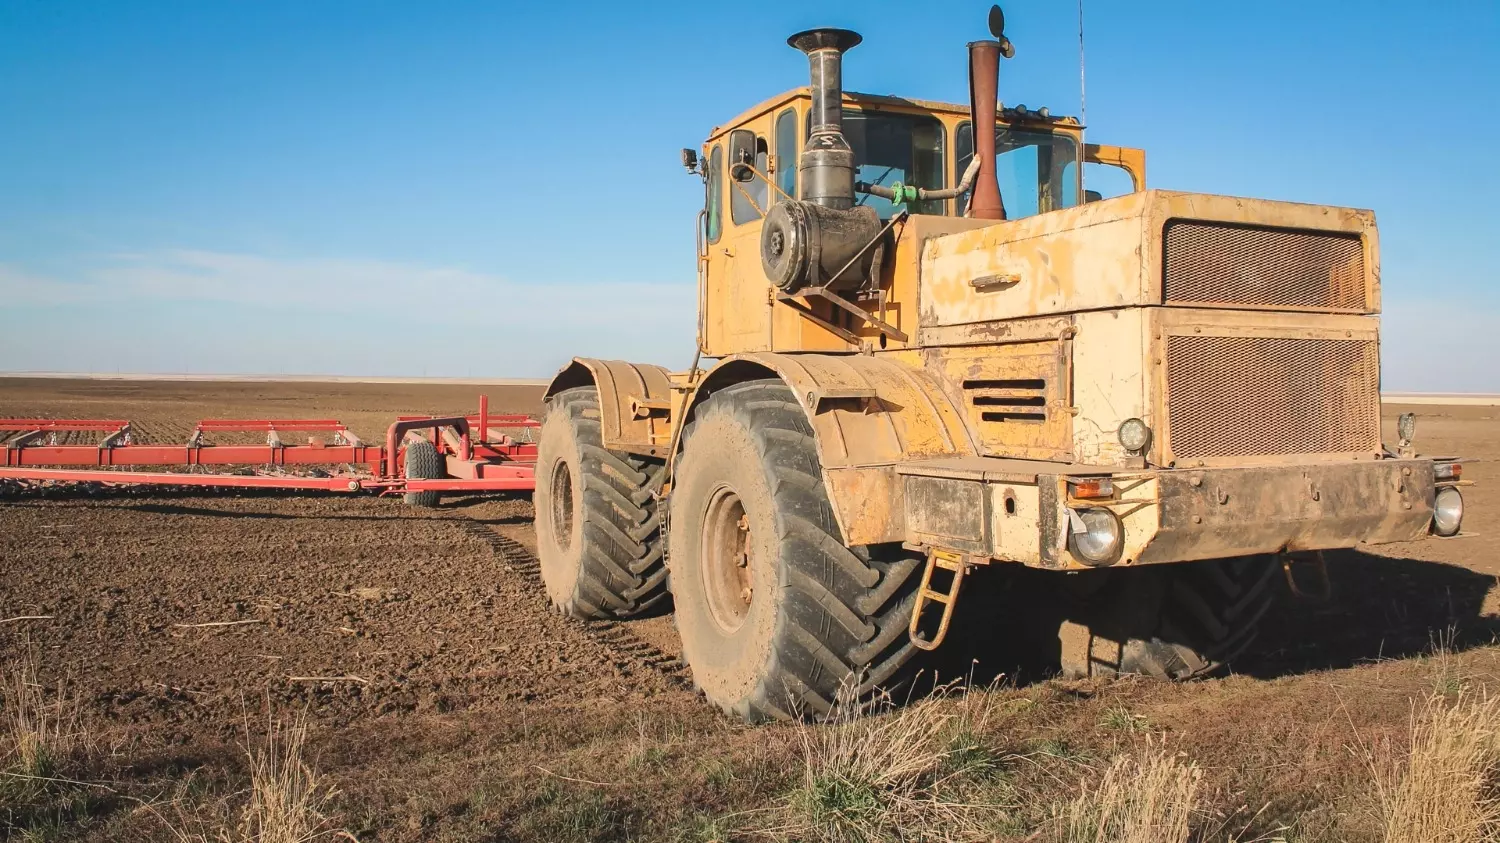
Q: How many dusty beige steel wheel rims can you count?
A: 2